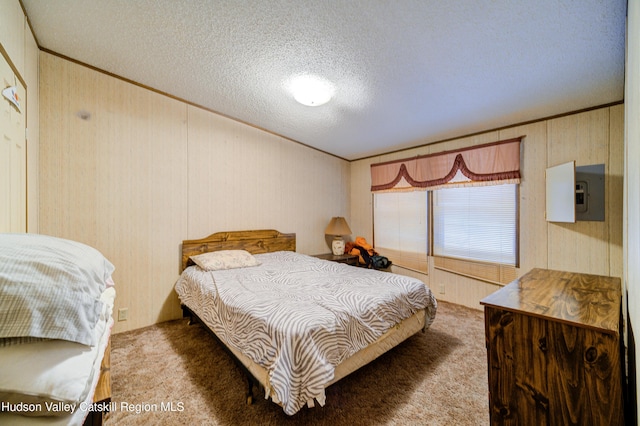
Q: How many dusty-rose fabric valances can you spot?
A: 1